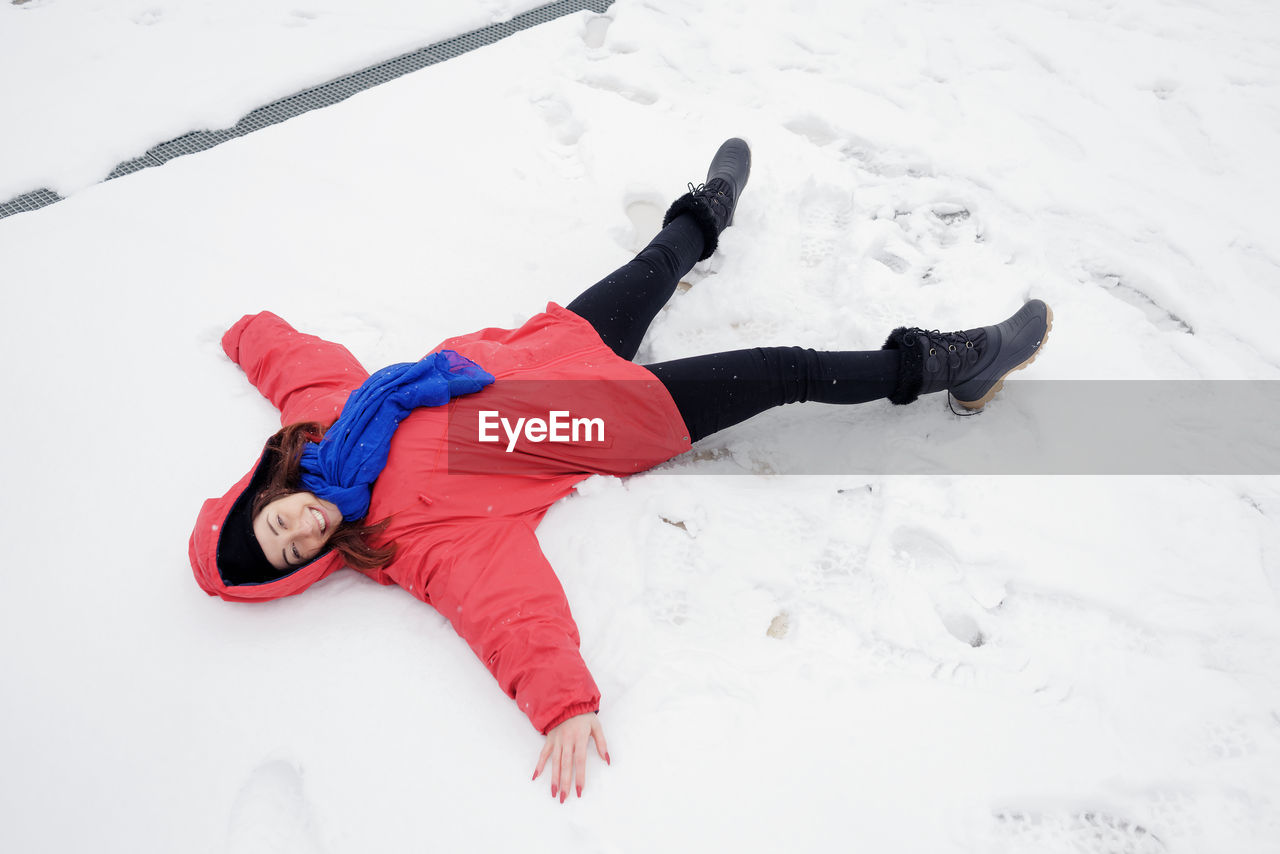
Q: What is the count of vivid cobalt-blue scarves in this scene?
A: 1